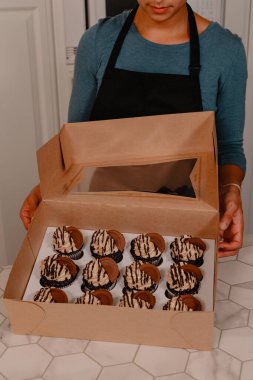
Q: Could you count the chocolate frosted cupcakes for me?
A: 12